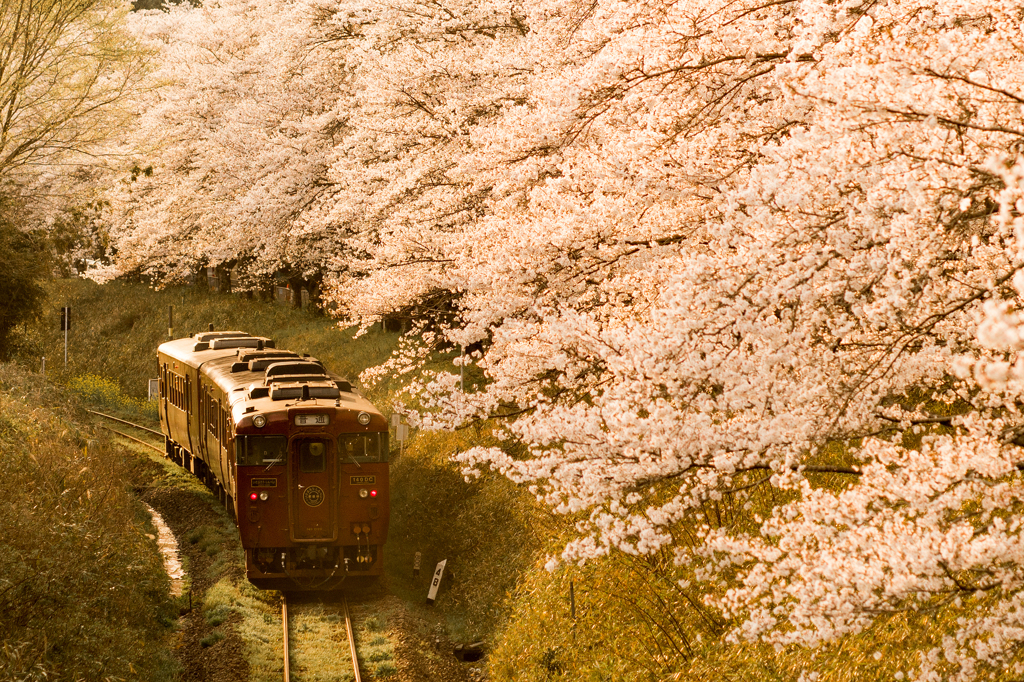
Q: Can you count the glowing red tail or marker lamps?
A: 2